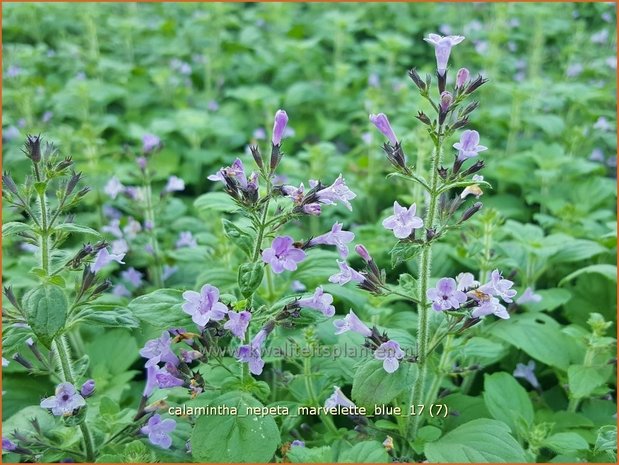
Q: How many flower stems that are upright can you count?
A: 3